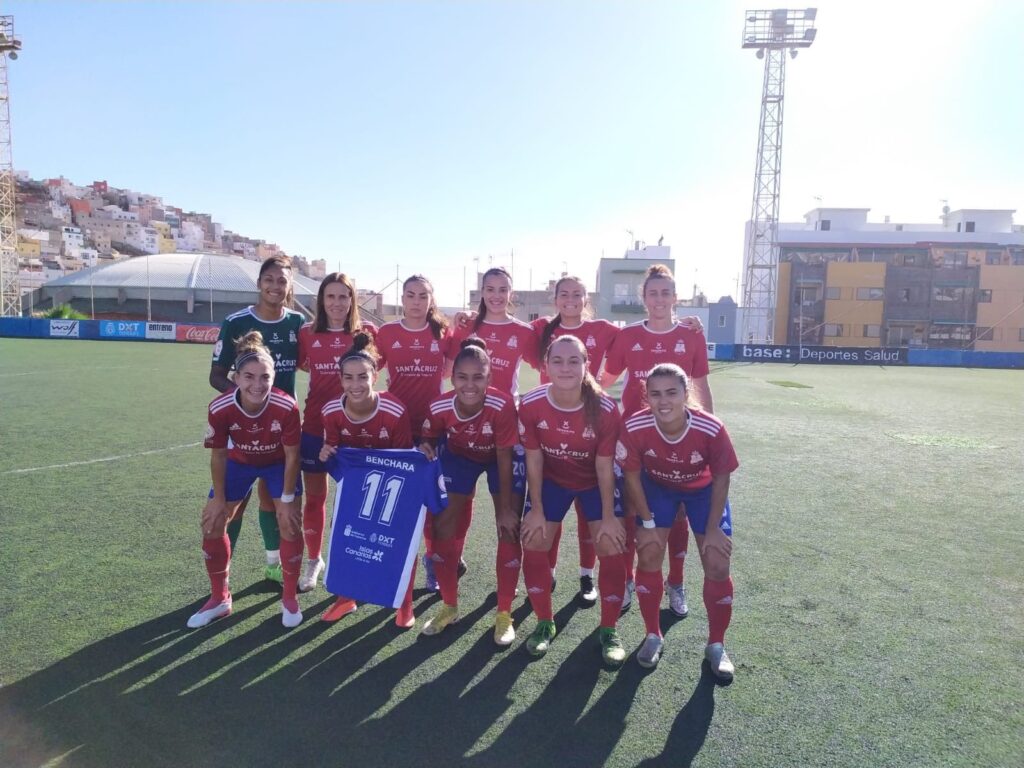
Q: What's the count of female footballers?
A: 11